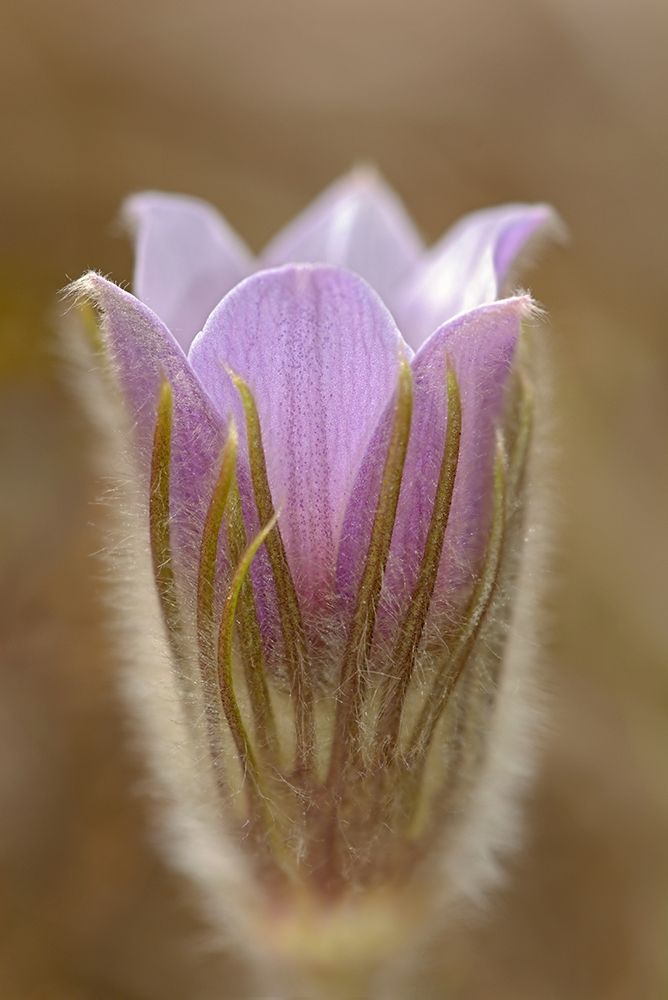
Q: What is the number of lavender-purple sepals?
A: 6